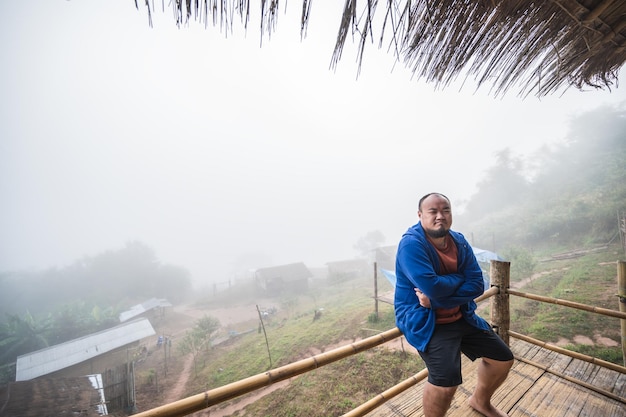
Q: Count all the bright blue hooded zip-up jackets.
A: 1